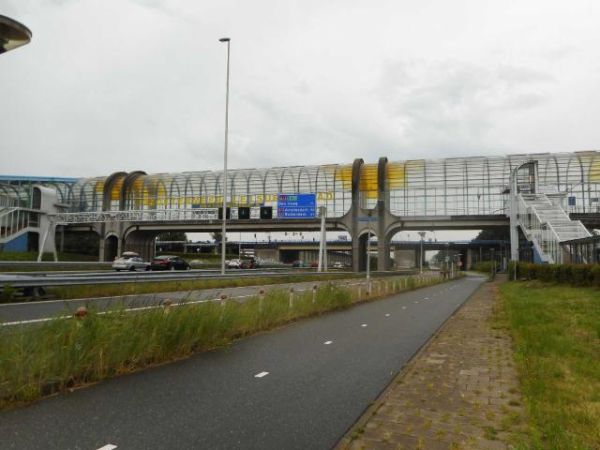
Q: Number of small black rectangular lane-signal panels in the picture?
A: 3